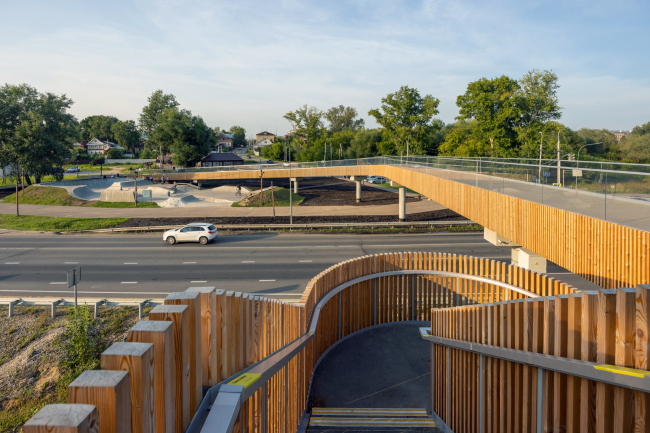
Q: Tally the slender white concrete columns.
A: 3